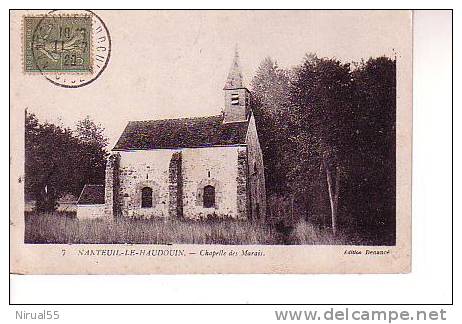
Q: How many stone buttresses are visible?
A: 3